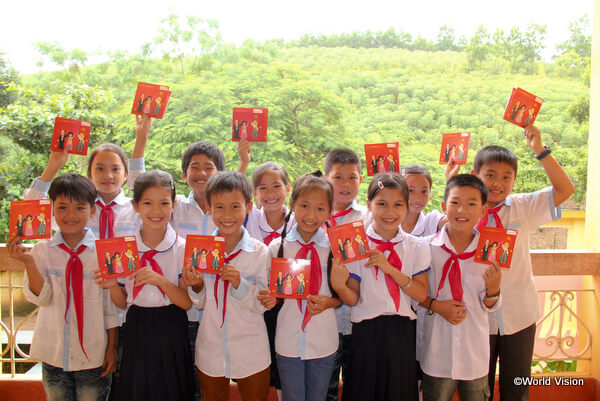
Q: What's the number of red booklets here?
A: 12